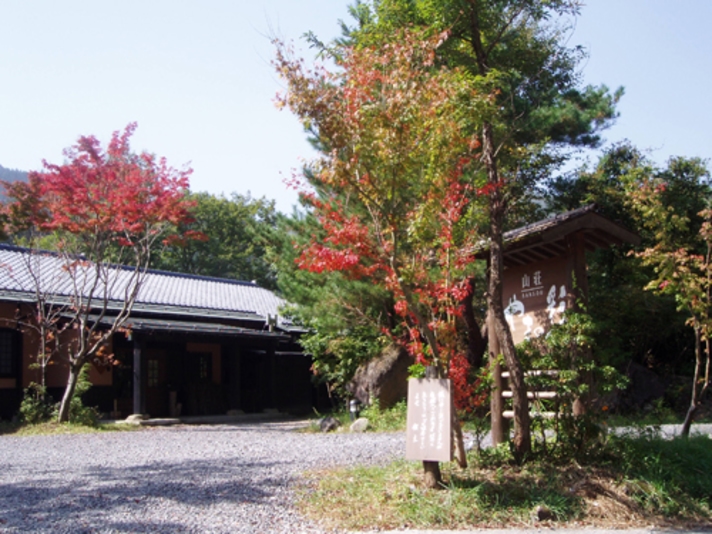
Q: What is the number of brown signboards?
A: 2